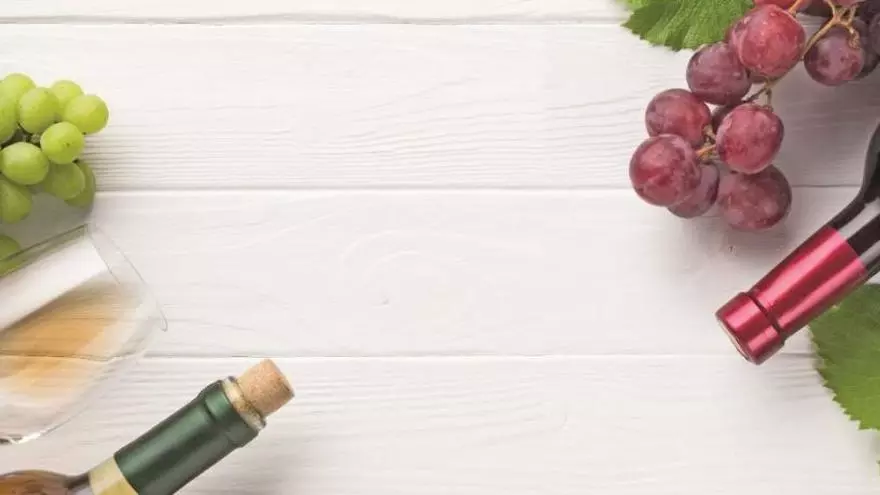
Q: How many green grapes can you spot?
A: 11